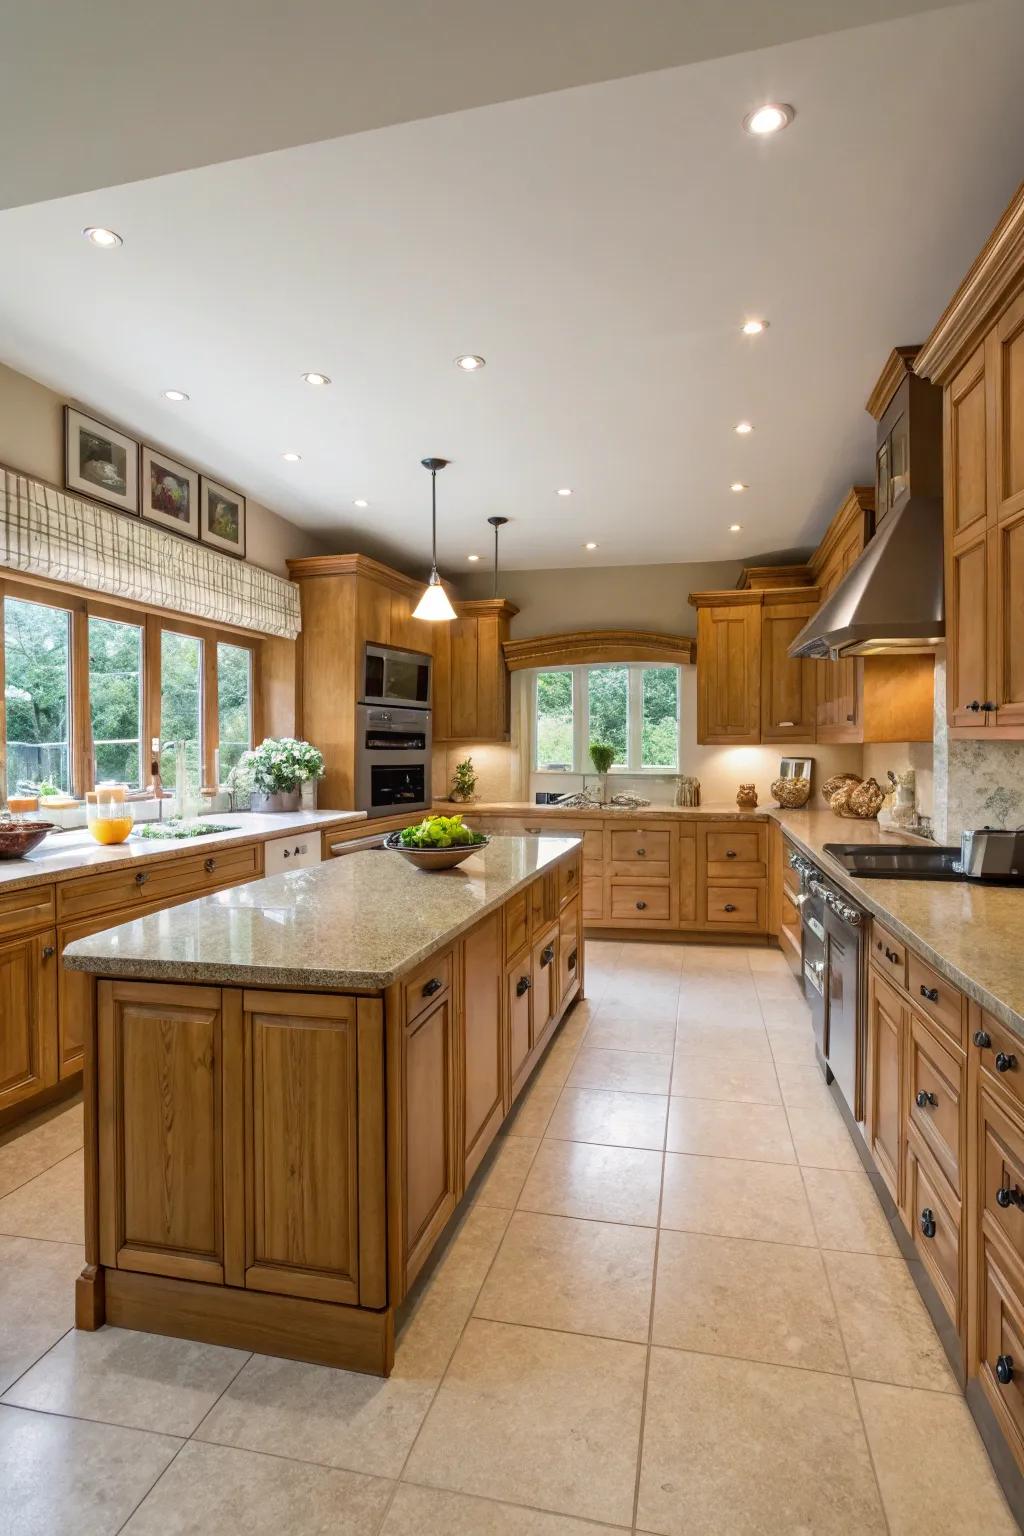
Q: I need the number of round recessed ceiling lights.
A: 14